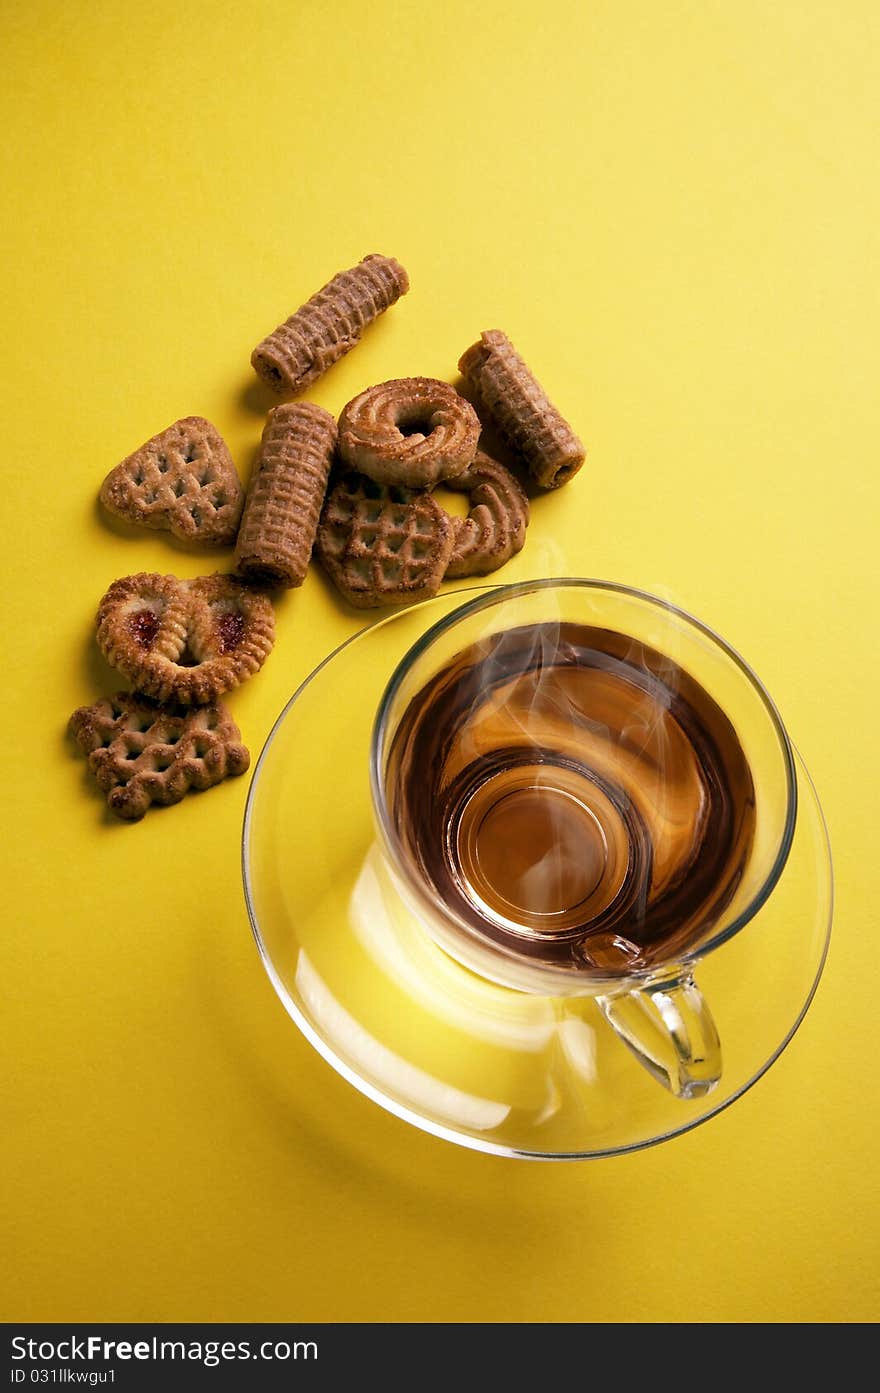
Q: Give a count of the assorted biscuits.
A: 9